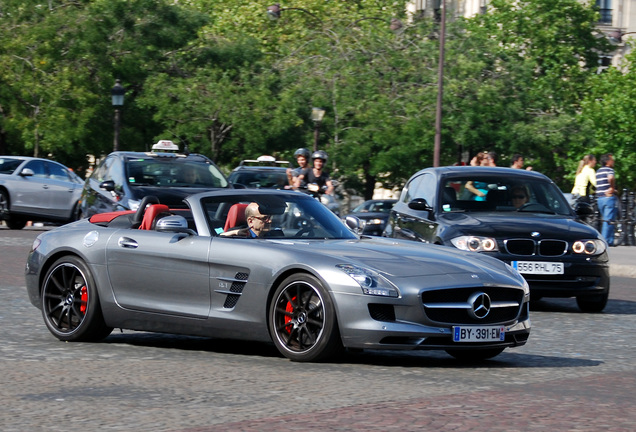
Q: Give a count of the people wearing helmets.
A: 2